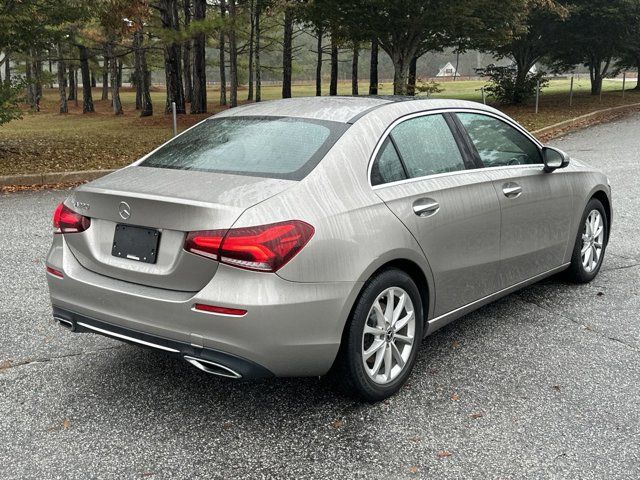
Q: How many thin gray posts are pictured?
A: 6